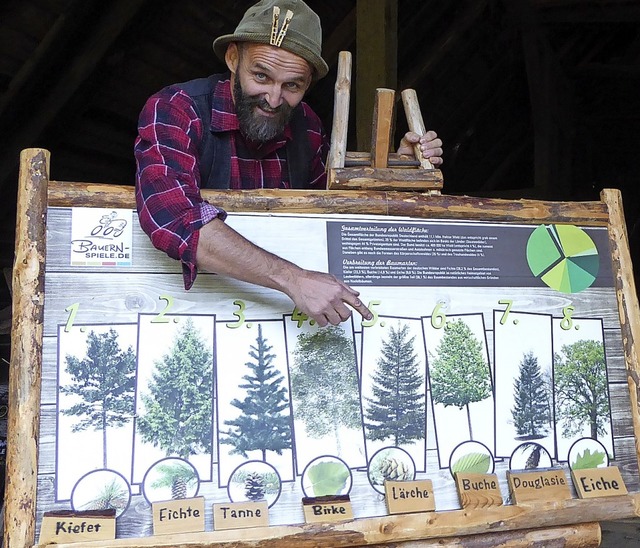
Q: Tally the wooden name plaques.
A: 8